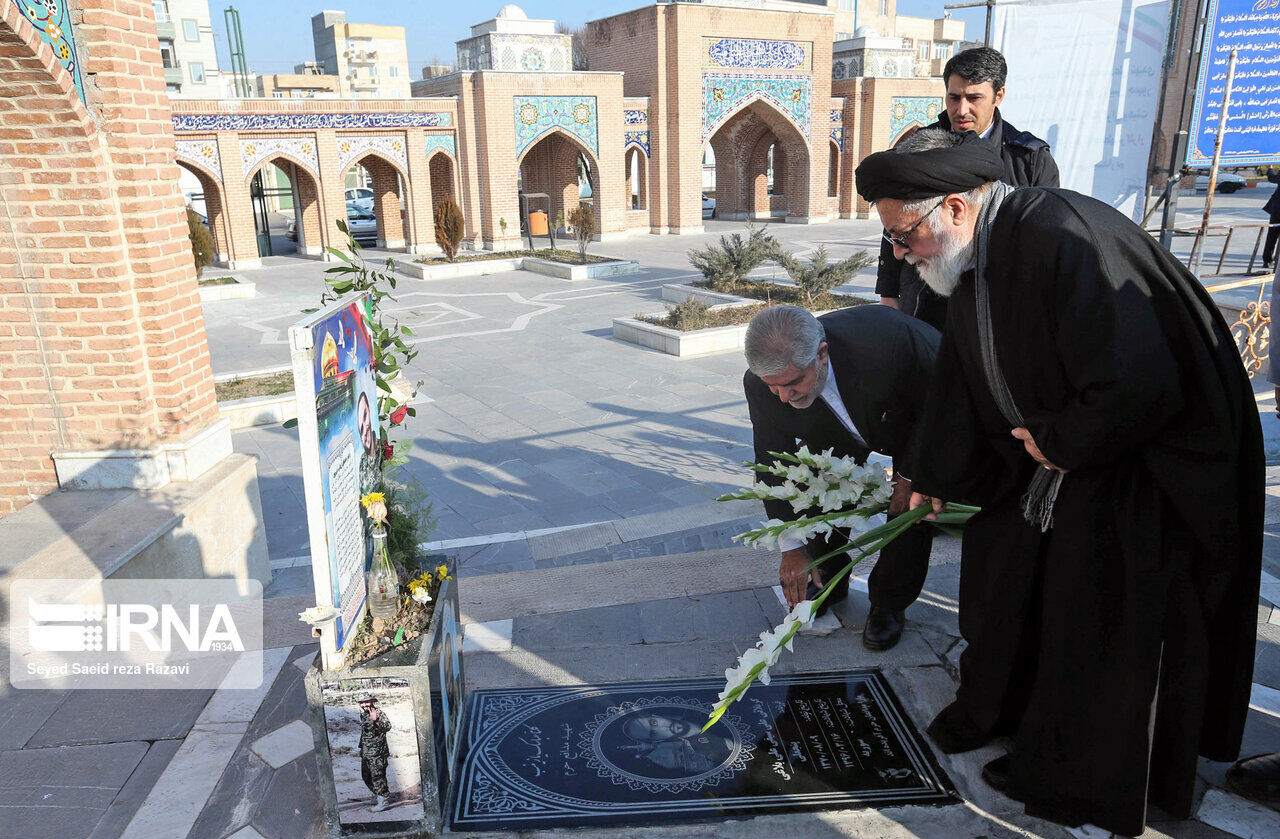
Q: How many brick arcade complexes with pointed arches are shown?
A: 1